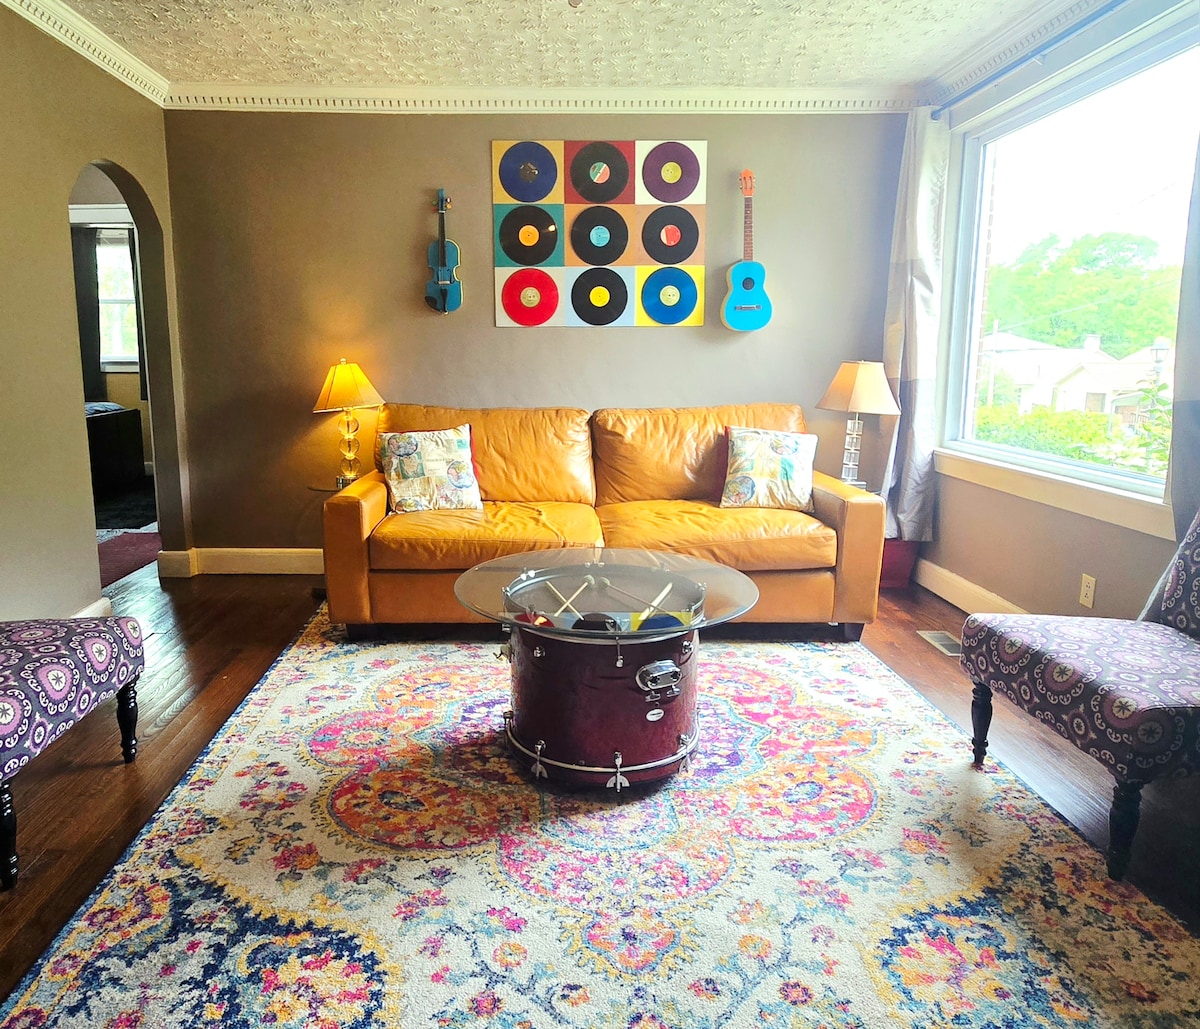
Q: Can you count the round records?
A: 9